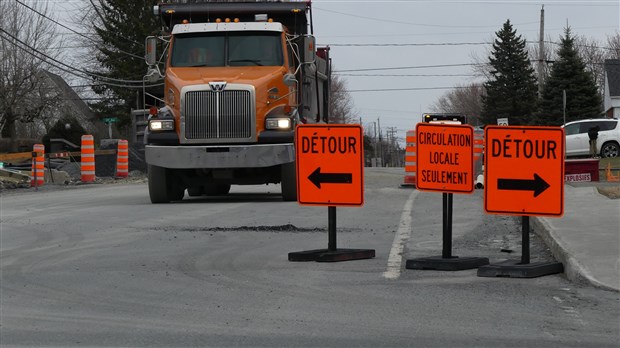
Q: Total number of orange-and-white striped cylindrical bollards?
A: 5